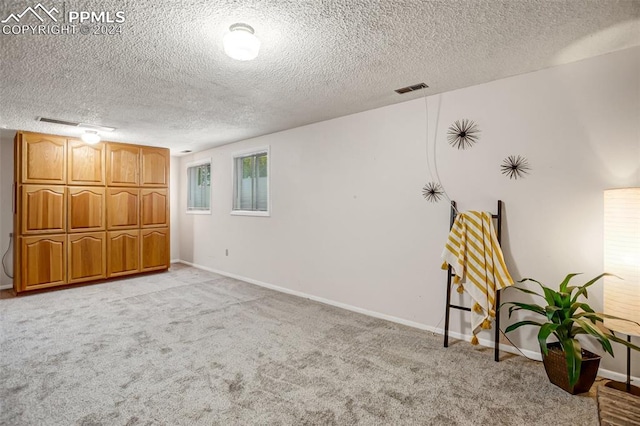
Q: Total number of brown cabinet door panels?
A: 12